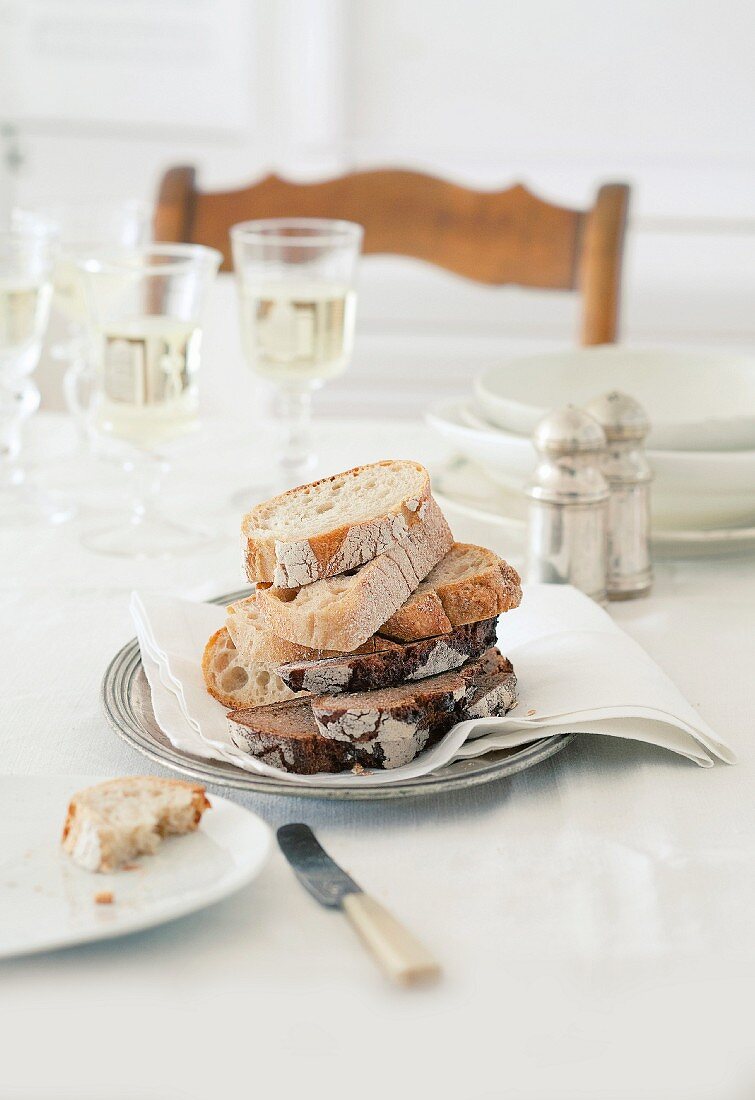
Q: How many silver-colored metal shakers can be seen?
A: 2